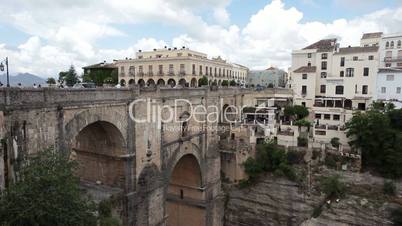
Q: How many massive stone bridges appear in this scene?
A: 1